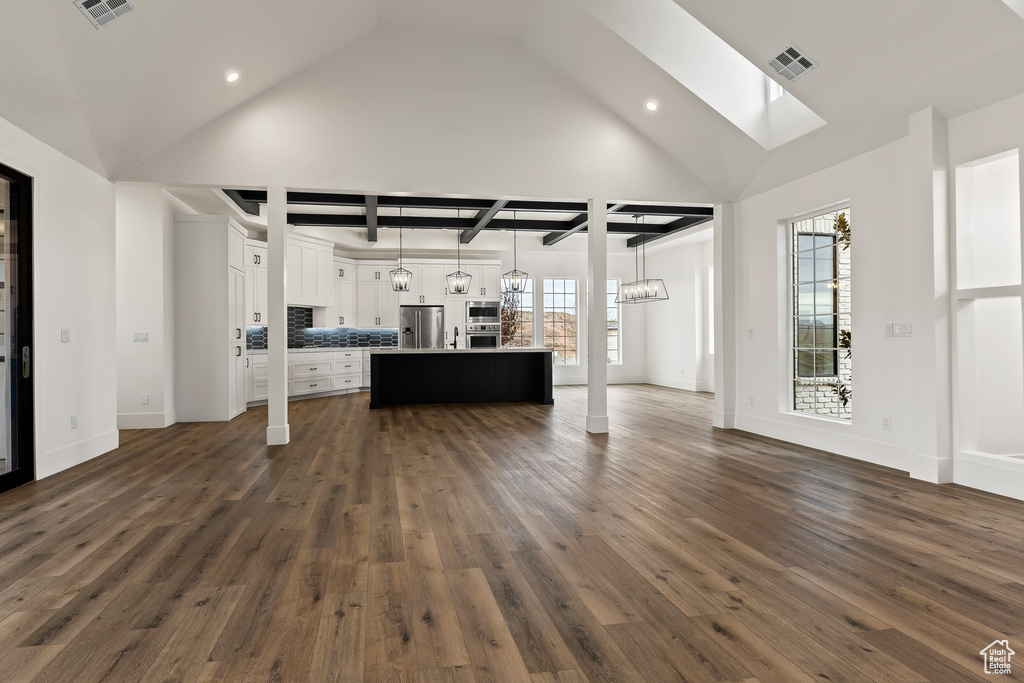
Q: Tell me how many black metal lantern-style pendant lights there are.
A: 3